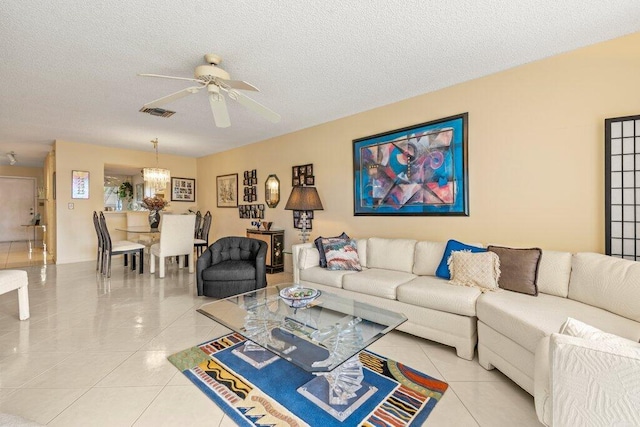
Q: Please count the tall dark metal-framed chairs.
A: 4